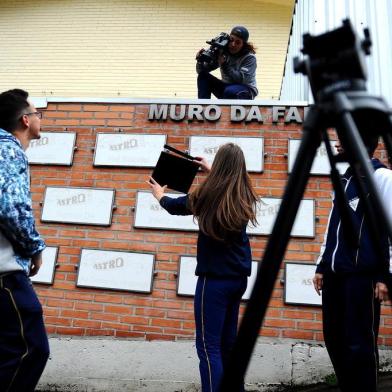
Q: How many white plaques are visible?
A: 11